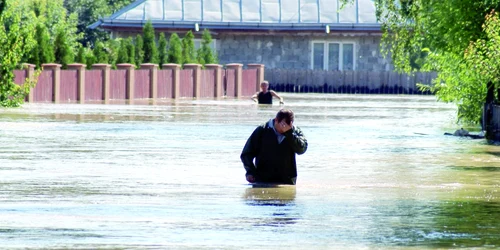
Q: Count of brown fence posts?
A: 11